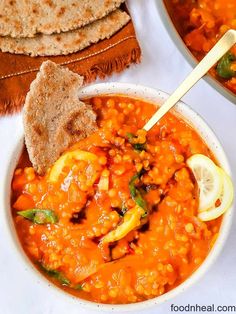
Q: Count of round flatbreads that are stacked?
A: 2